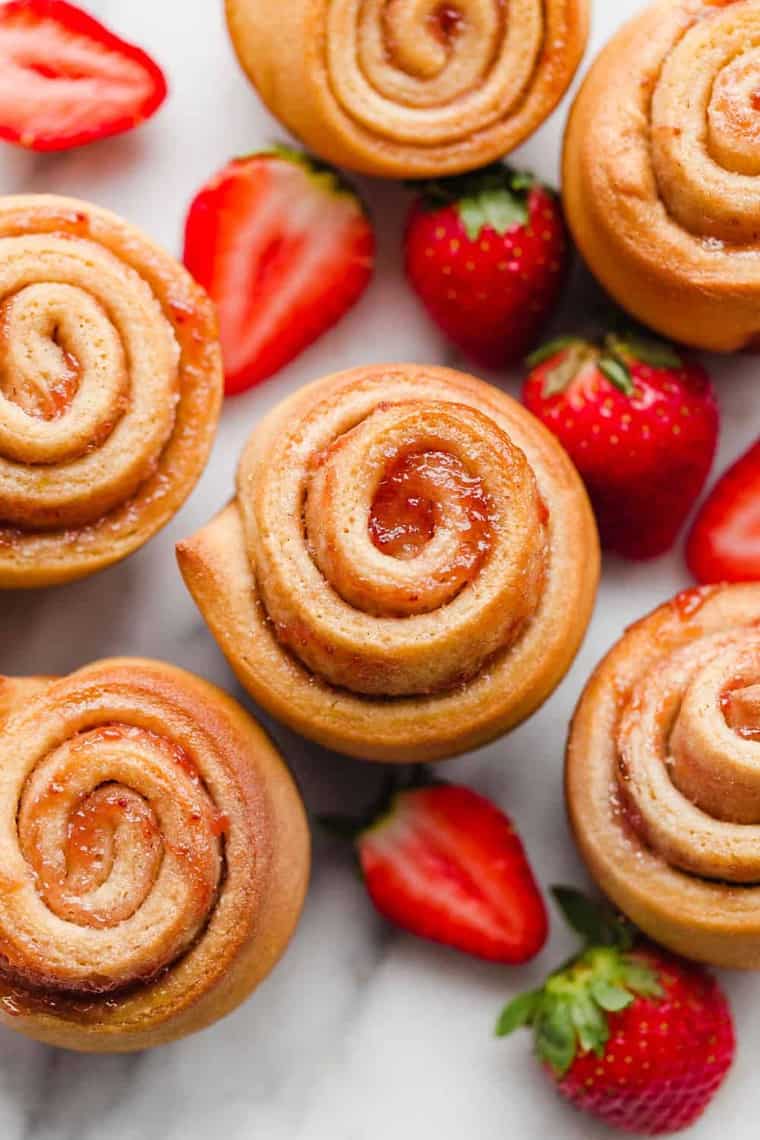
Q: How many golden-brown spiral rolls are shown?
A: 6